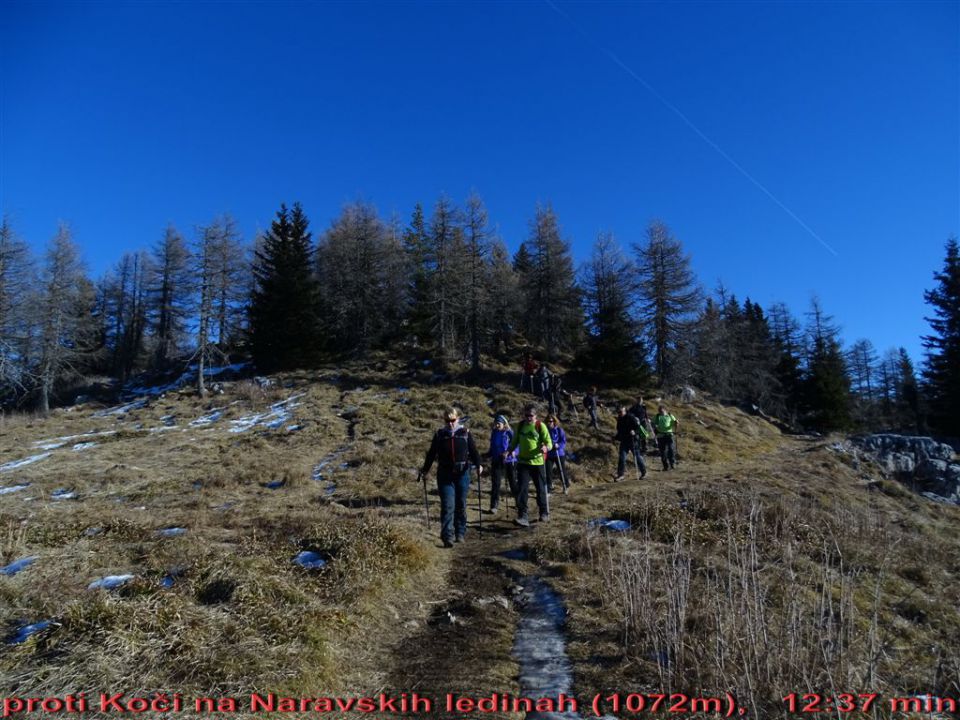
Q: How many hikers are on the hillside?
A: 11